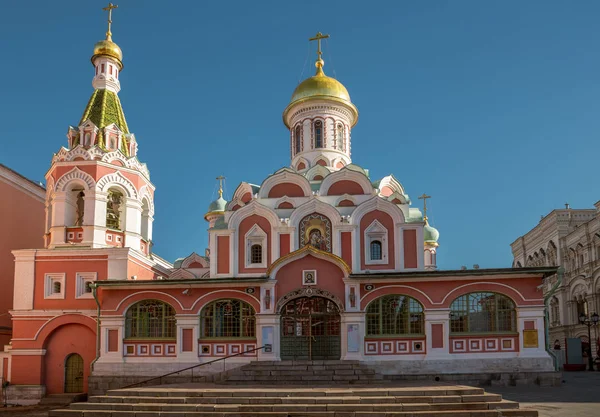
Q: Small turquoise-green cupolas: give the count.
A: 2